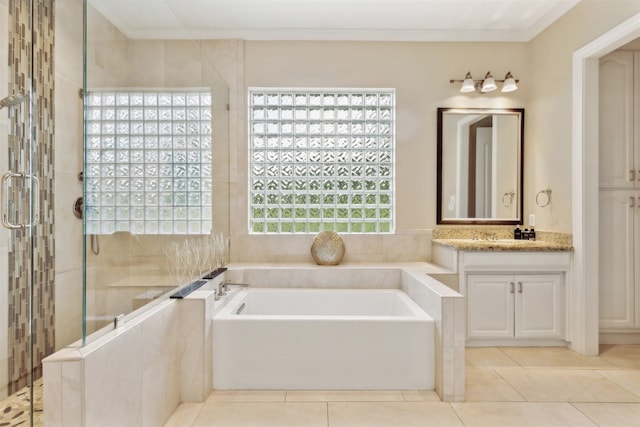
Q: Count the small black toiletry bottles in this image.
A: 3